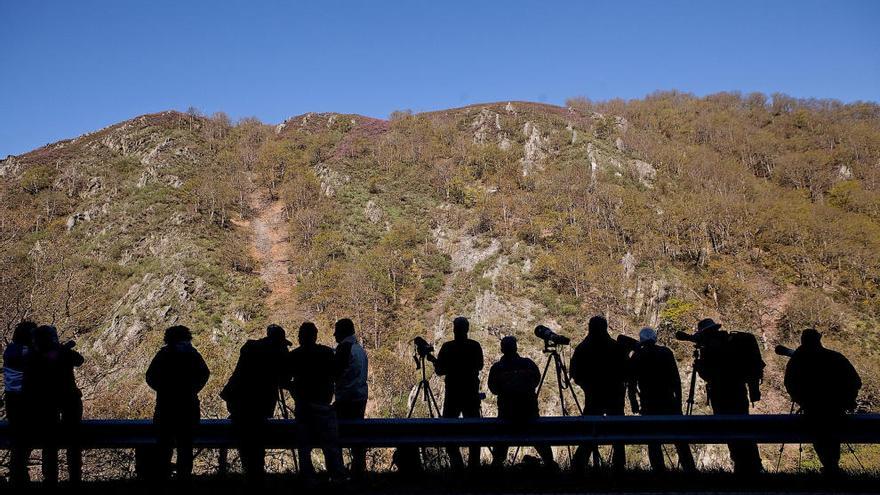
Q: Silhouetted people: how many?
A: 12